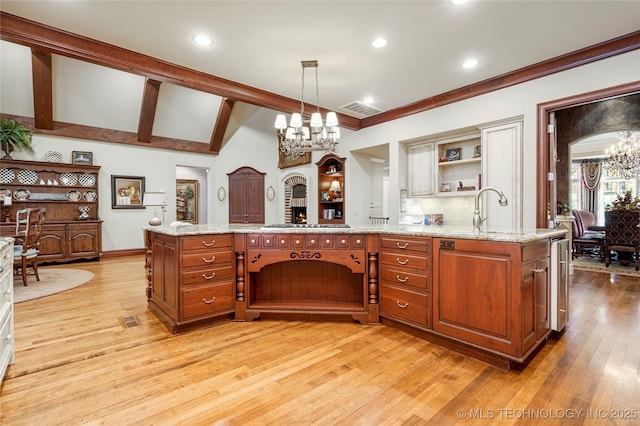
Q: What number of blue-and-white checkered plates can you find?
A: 4